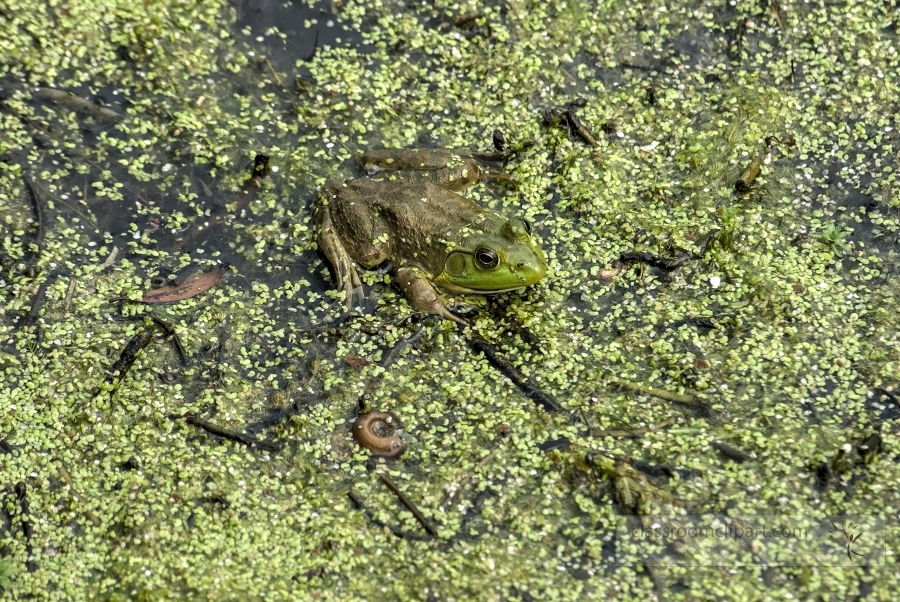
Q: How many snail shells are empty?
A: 1